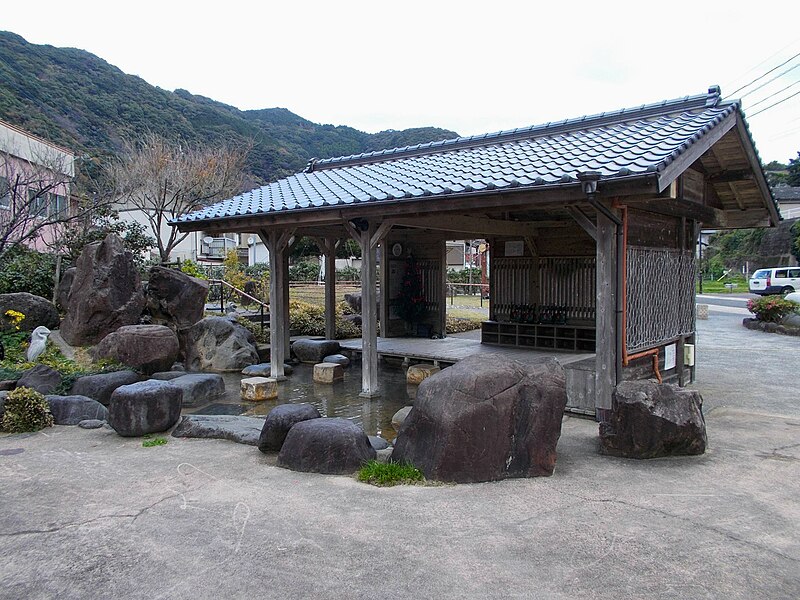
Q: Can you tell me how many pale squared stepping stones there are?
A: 3